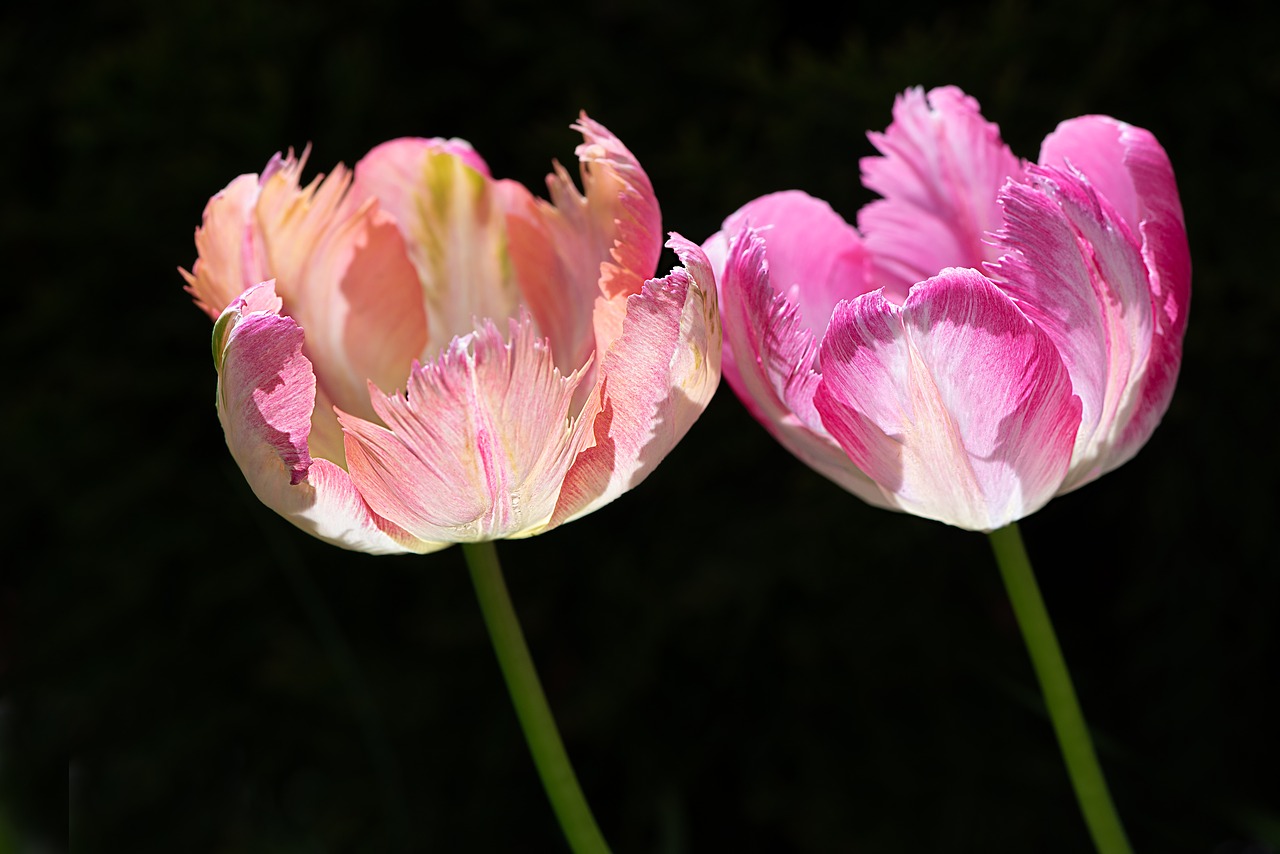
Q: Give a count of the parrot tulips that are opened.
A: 2